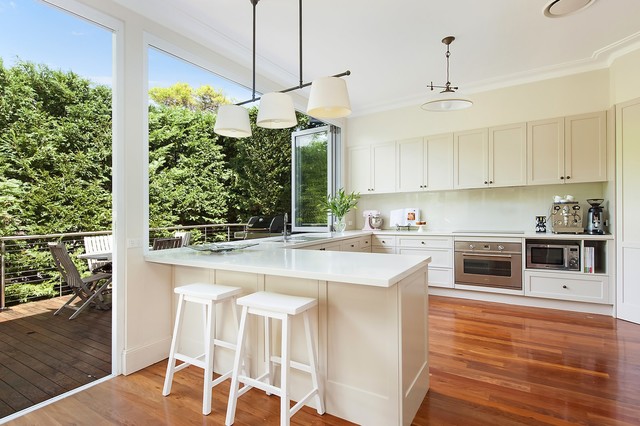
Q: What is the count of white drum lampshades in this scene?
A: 3